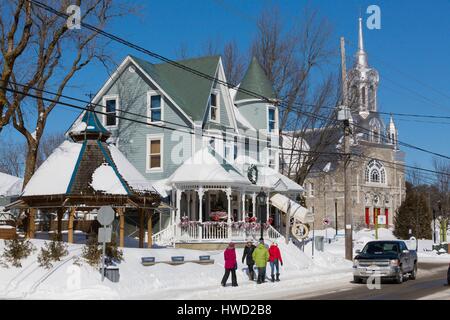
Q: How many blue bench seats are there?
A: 3